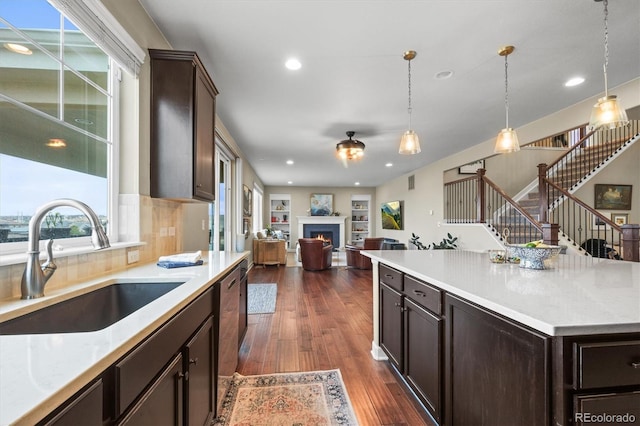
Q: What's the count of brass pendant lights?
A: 3